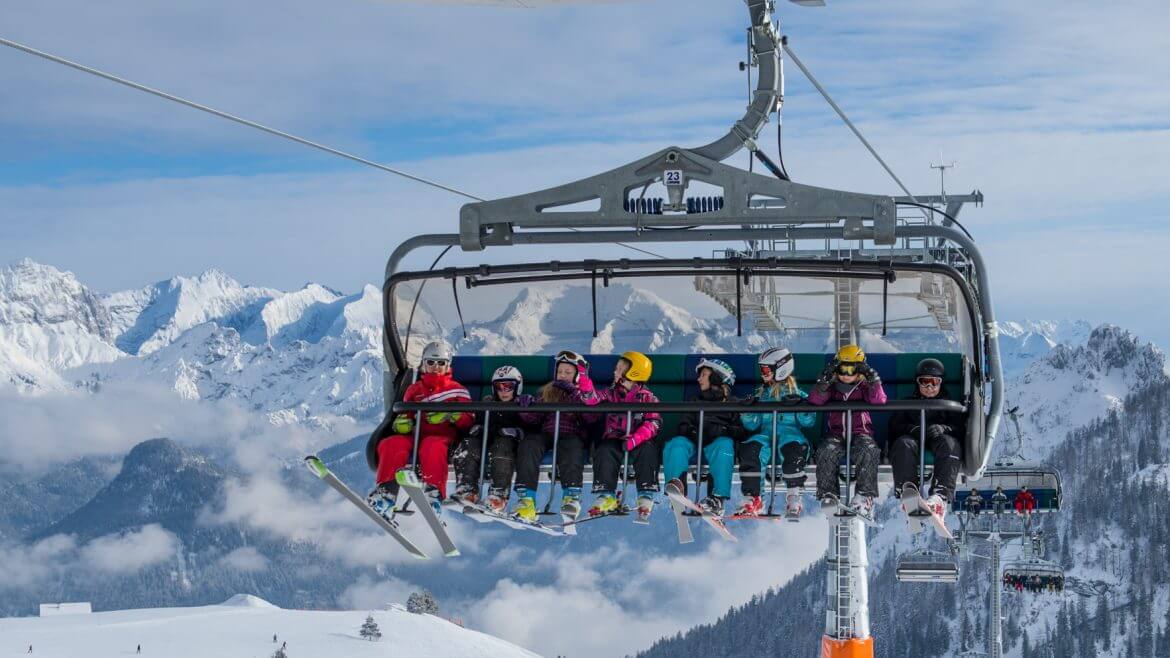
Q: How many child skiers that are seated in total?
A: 7